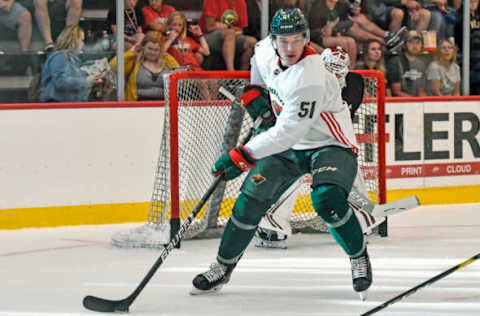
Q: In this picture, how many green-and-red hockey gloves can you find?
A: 2